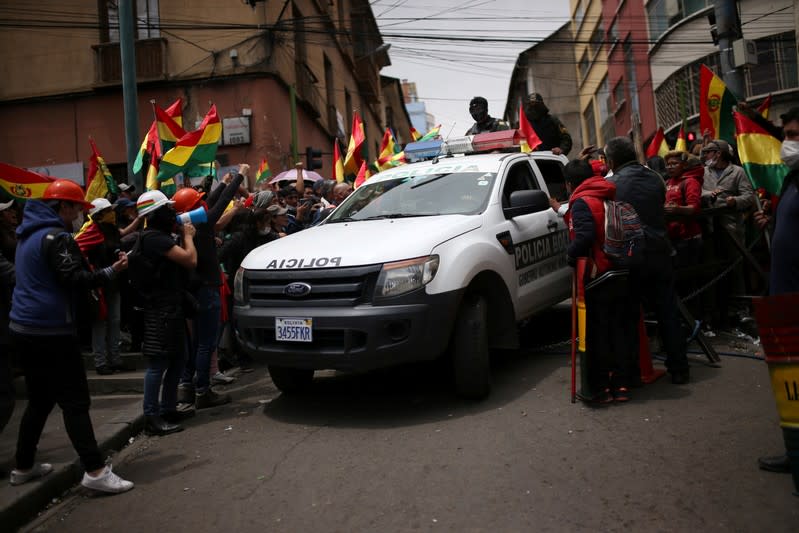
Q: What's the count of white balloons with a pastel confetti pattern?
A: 0